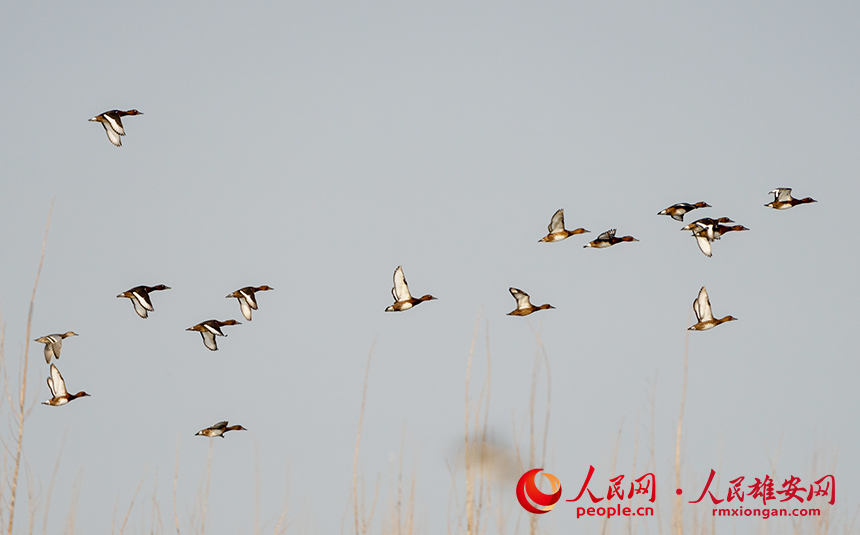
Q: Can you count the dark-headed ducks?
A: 15